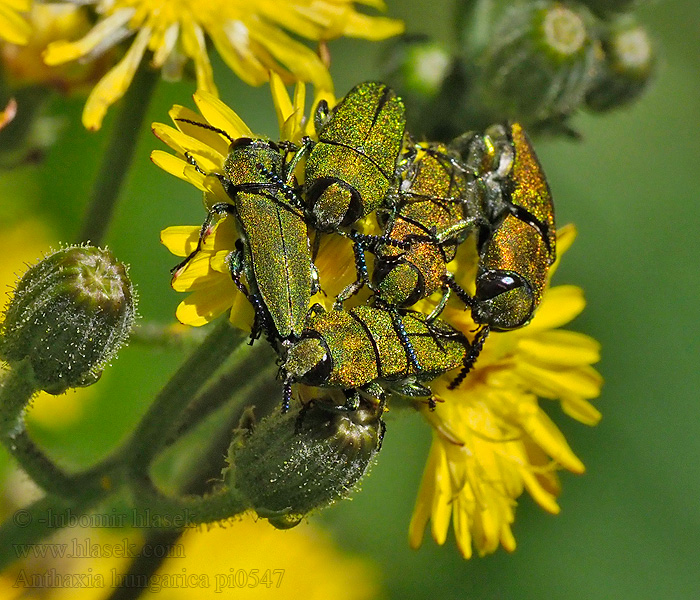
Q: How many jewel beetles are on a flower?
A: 5